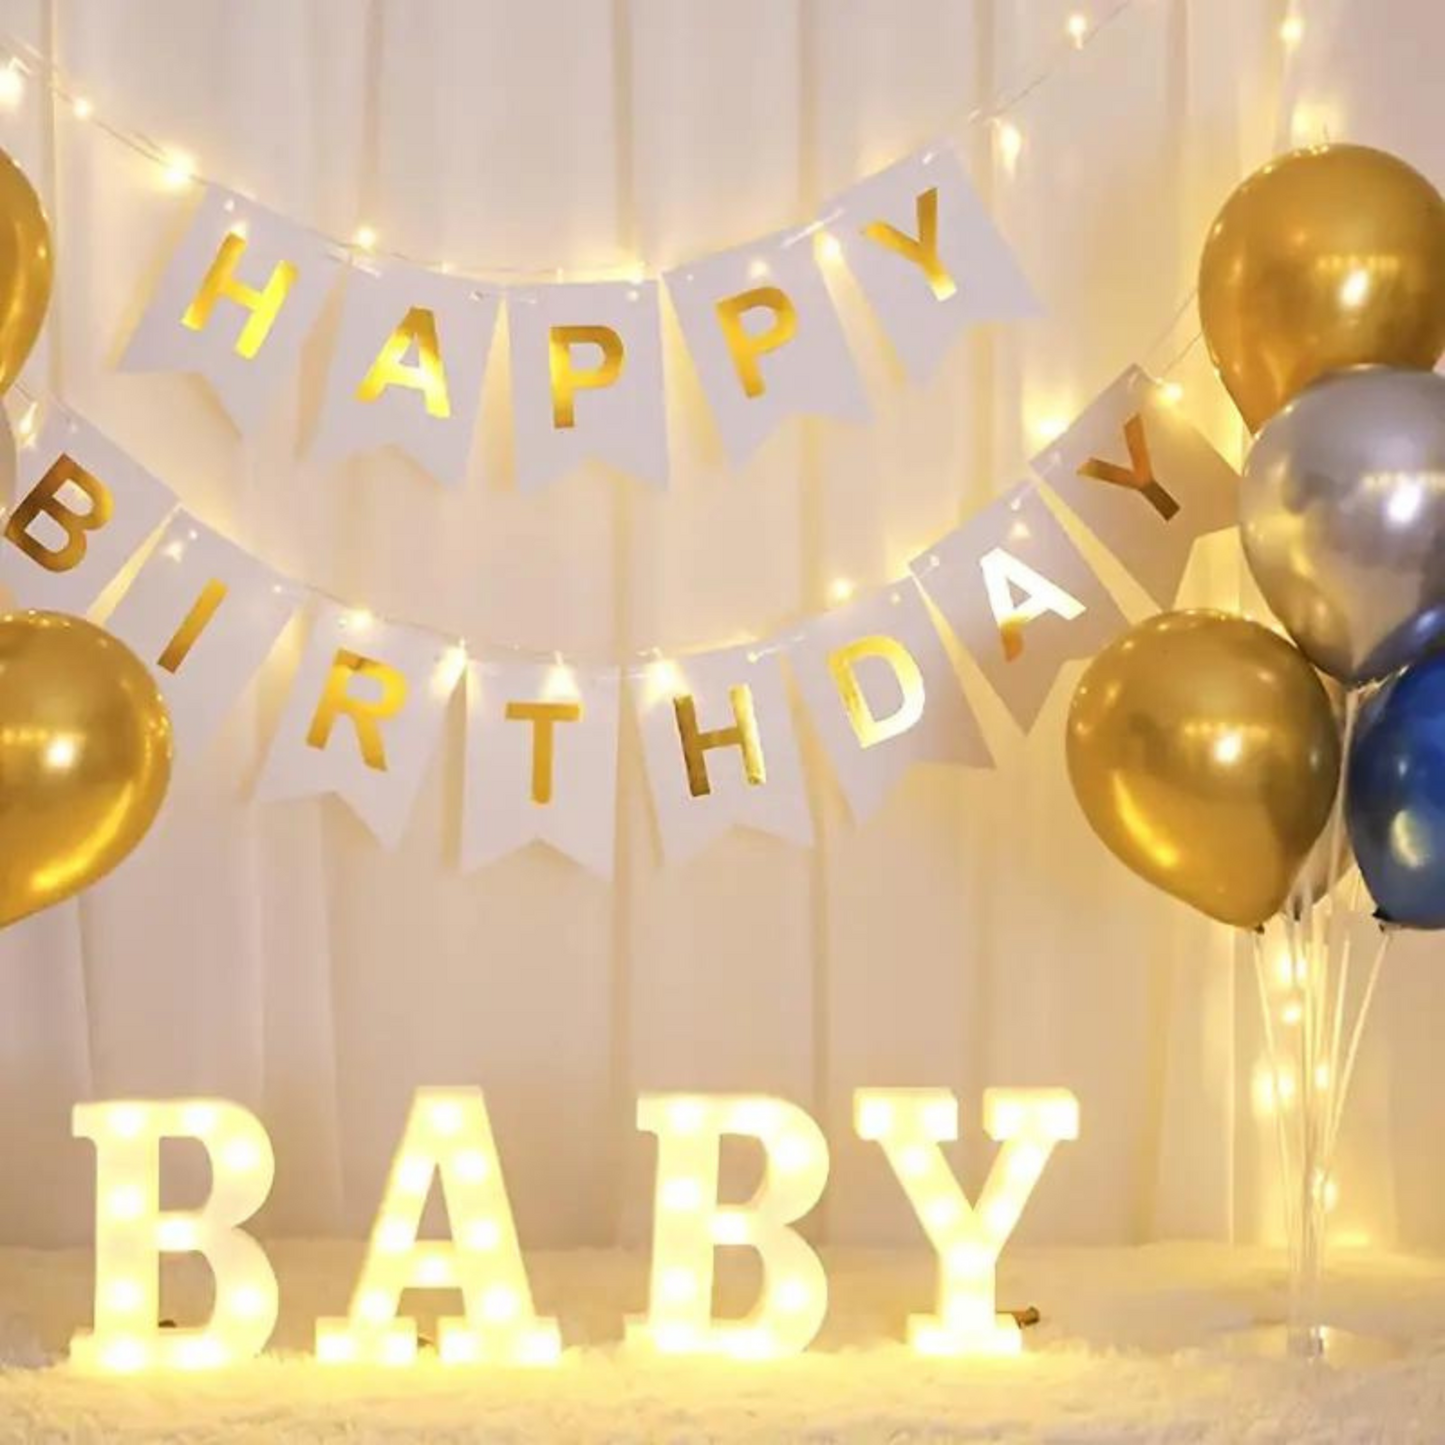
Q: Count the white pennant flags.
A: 13